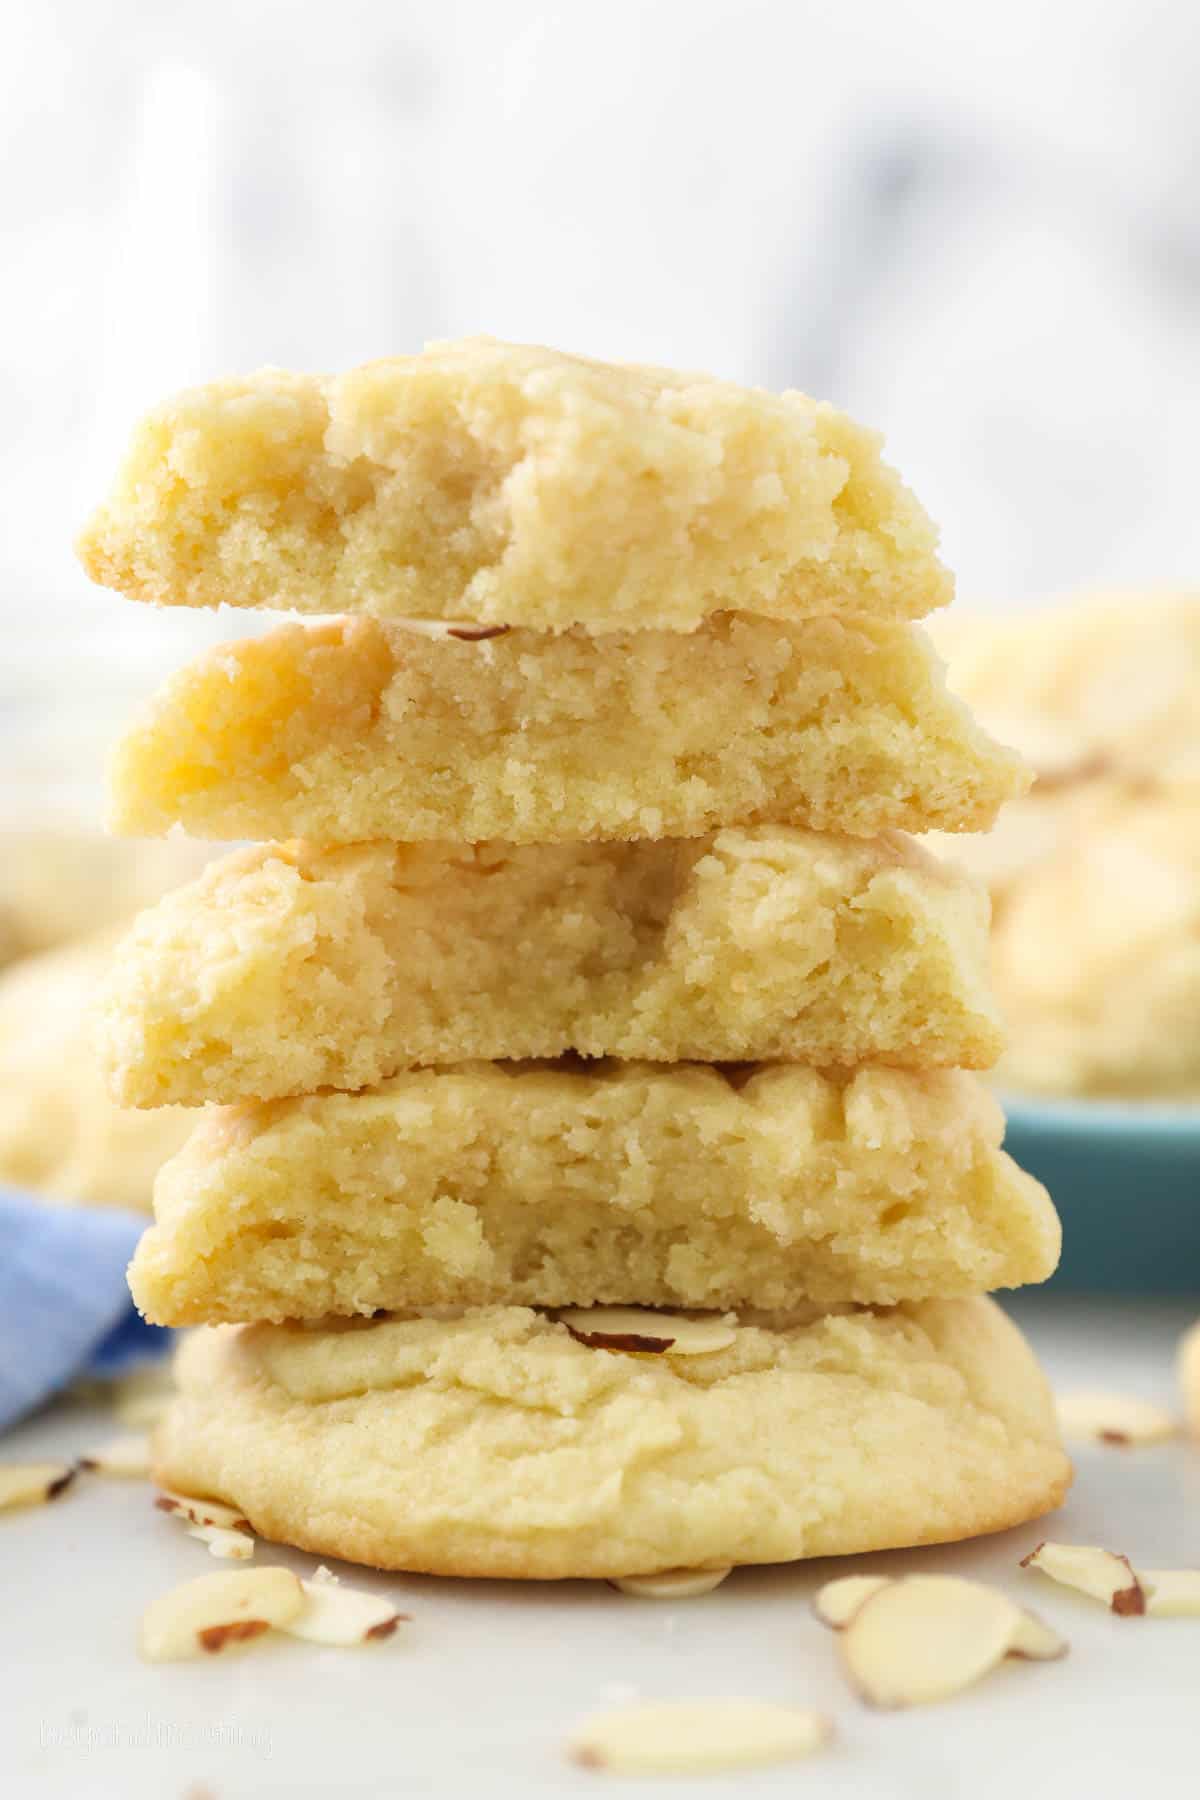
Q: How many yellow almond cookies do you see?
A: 5